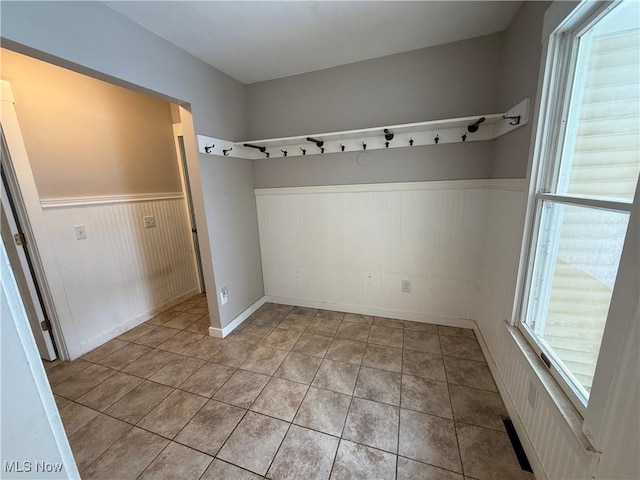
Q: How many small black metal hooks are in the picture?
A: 13